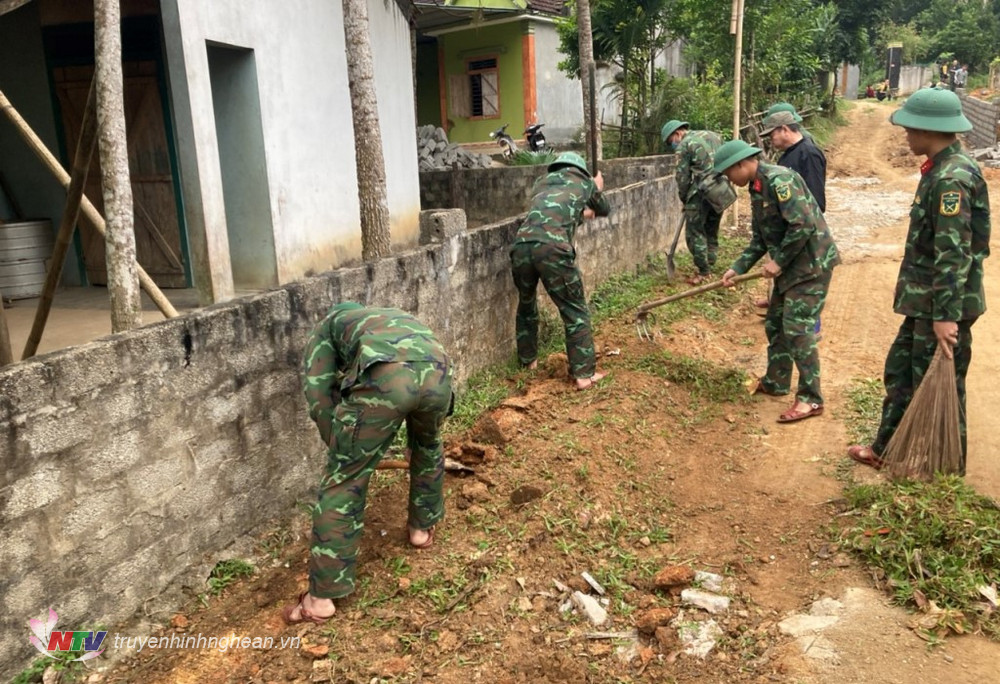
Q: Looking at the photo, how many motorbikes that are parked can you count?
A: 2